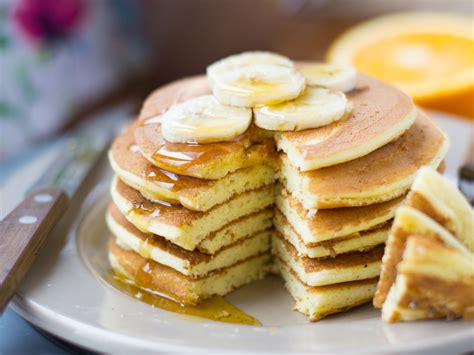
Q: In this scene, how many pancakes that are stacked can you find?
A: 6